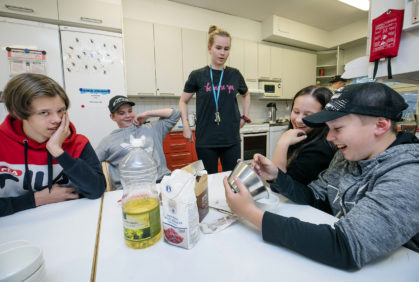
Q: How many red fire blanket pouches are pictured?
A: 1